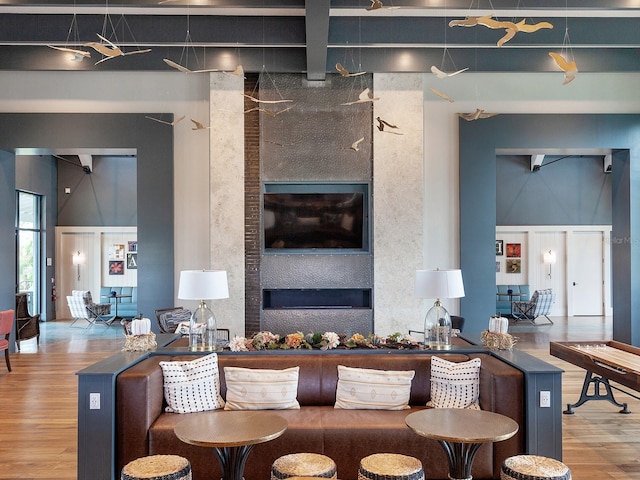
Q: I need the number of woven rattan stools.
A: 4